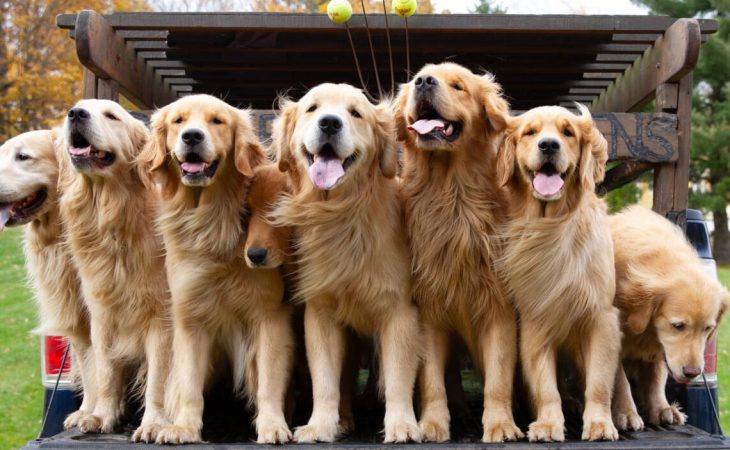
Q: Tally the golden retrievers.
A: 8